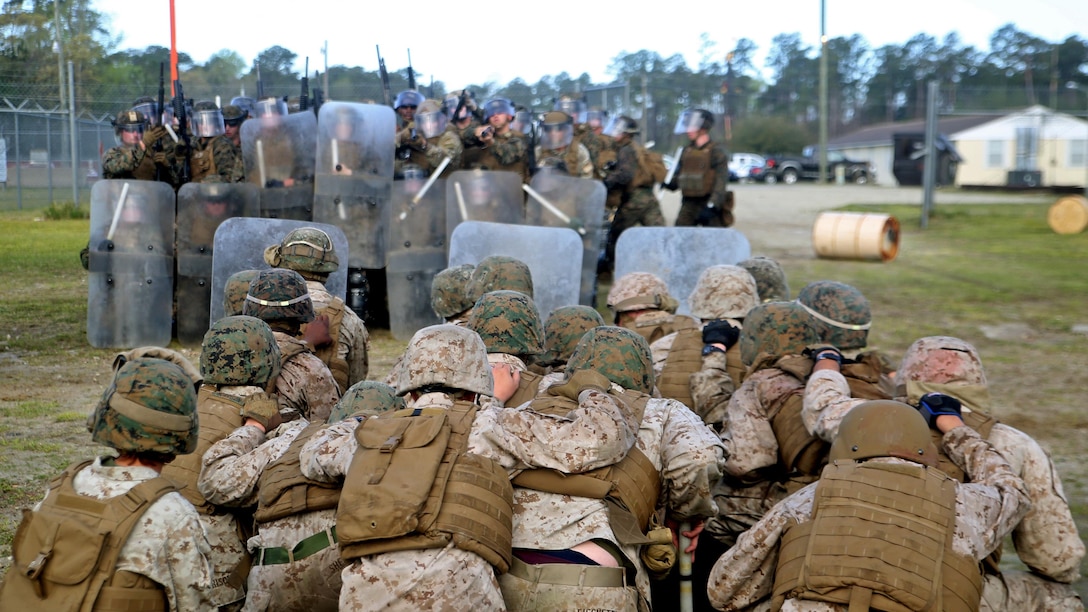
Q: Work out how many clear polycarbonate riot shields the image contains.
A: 10